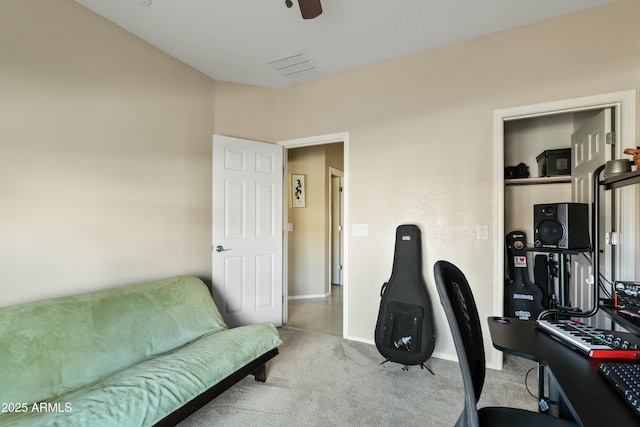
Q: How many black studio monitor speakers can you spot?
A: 1